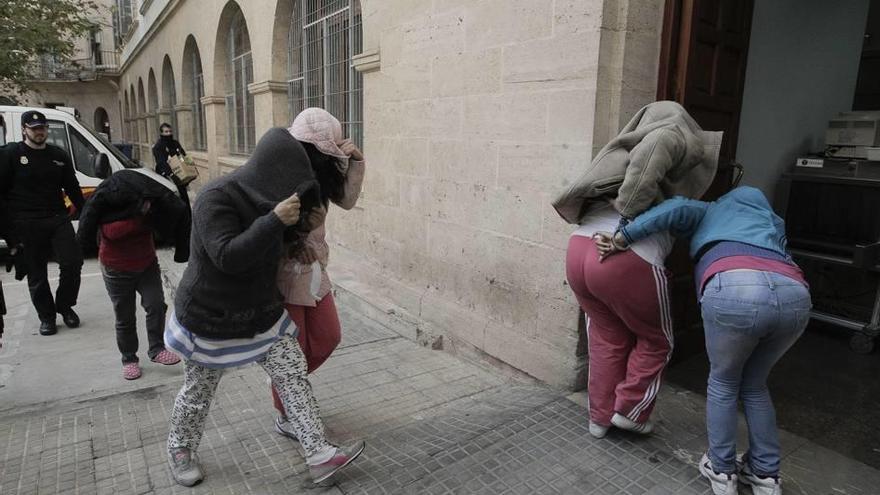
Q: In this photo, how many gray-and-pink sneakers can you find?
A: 2